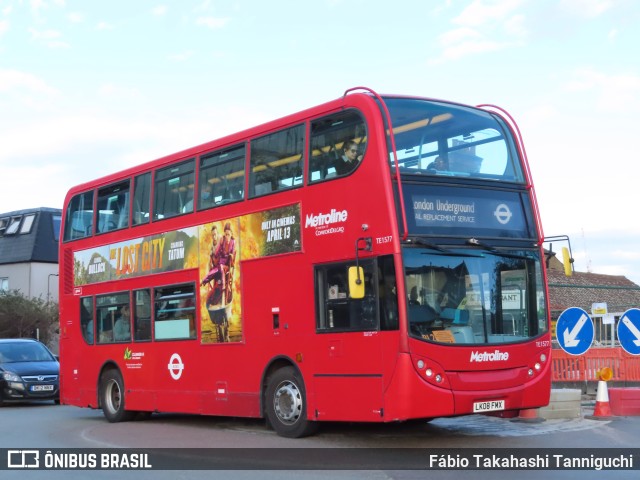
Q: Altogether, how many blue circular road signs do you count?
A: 2